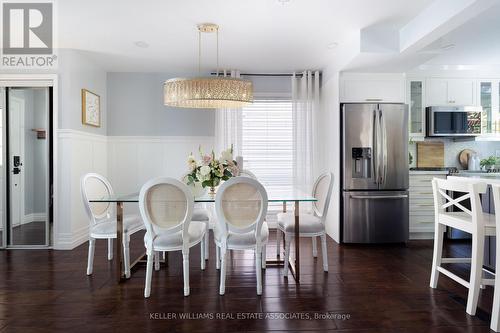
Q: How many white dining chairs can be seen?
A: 6